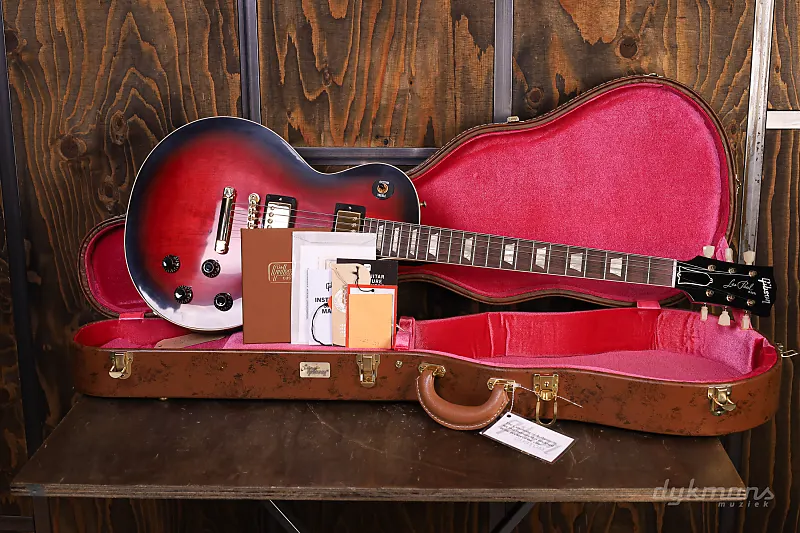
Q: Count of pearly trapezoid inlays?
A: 9